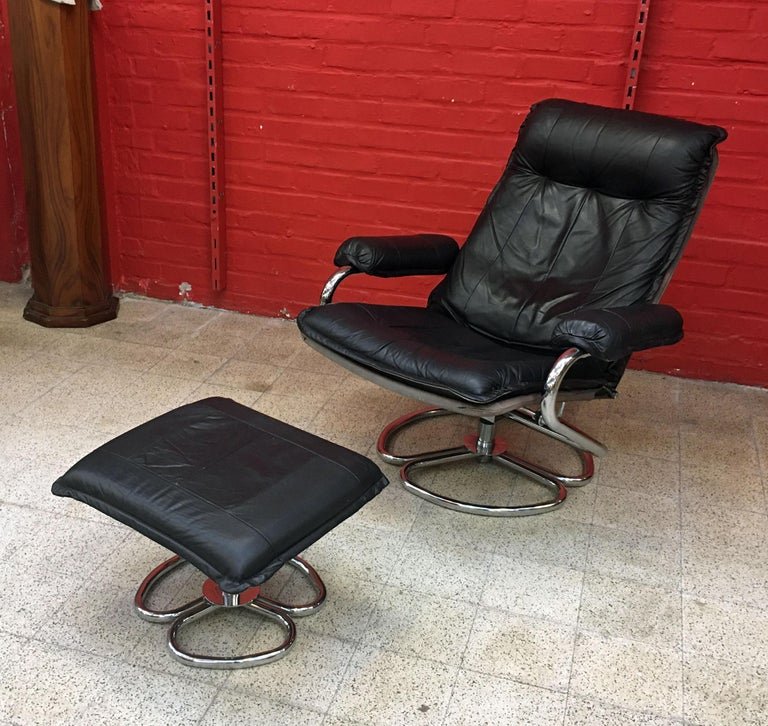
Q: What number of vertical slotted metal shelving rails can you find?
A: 2